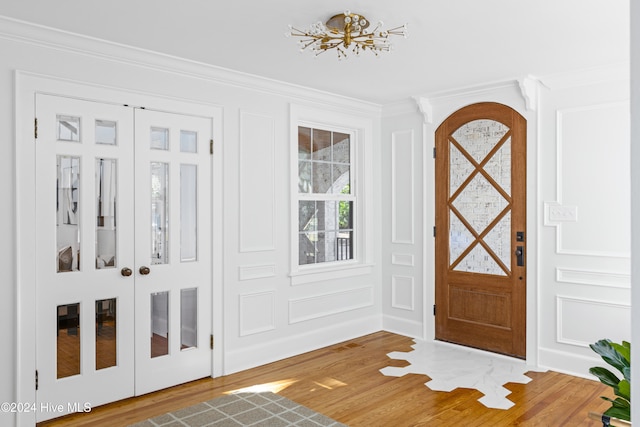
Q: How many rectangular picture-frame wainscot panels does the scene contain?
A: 10